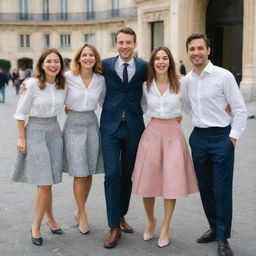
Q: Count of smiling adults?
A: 5